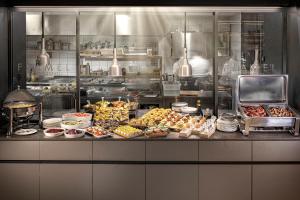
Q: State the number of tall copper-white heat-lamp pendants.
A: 4